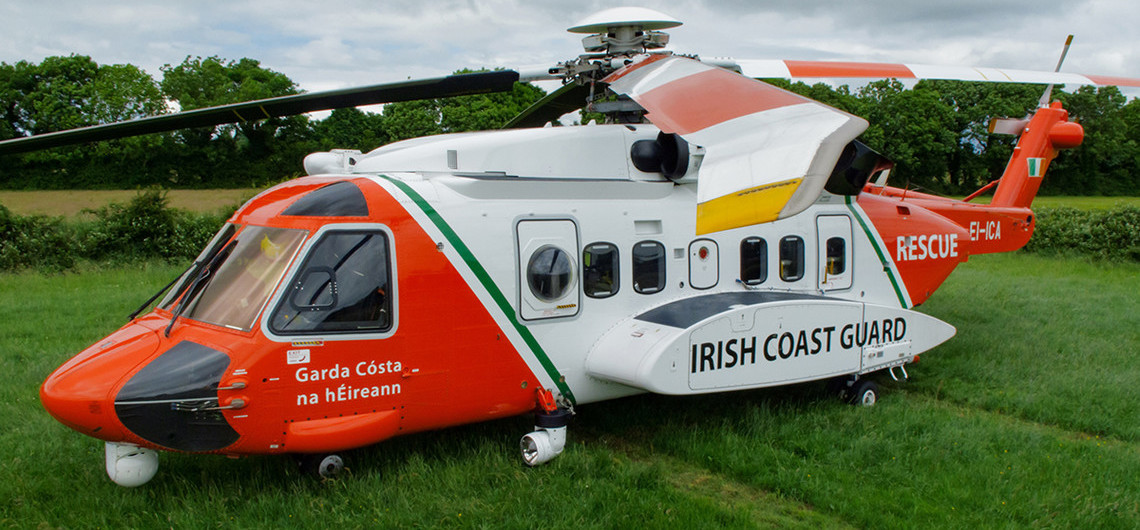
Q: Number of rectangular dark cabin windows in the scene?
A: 5